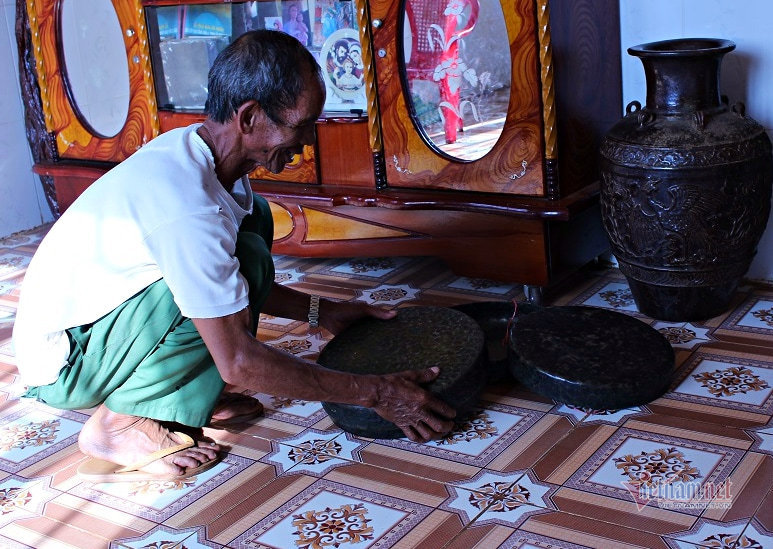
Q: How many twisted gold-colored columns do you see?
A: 4